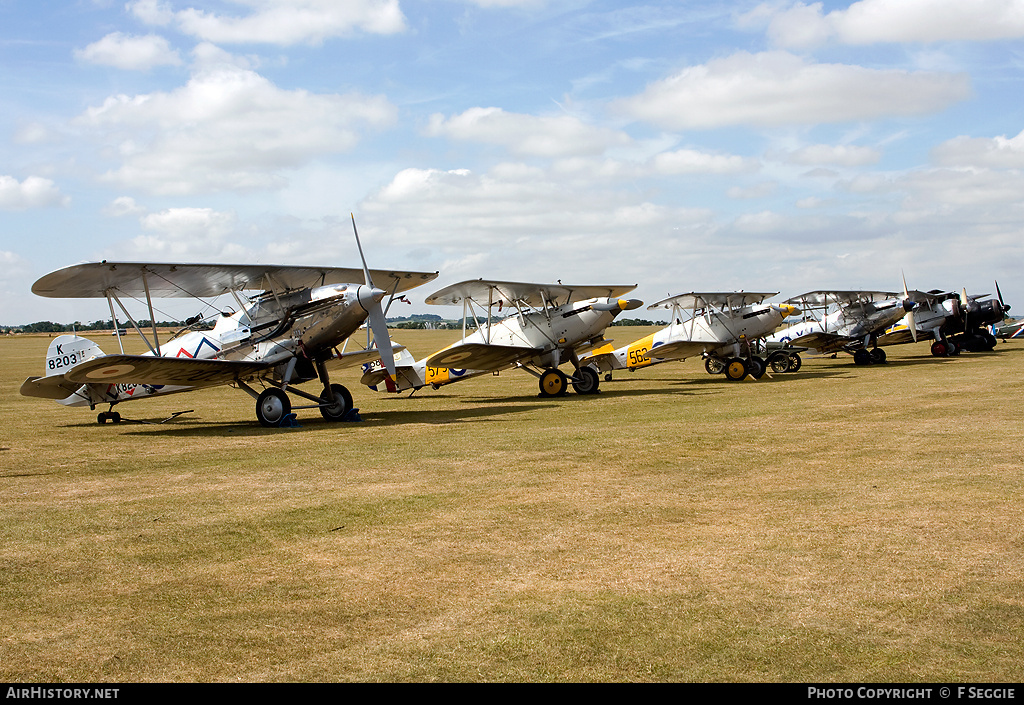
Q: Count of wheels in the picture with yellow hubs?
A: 2